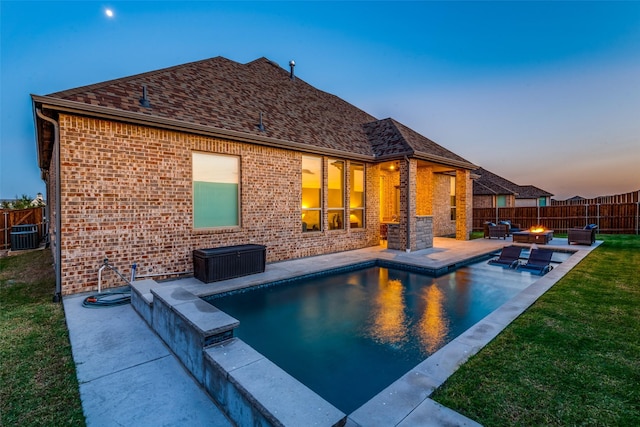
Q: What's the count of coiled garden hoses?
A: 1